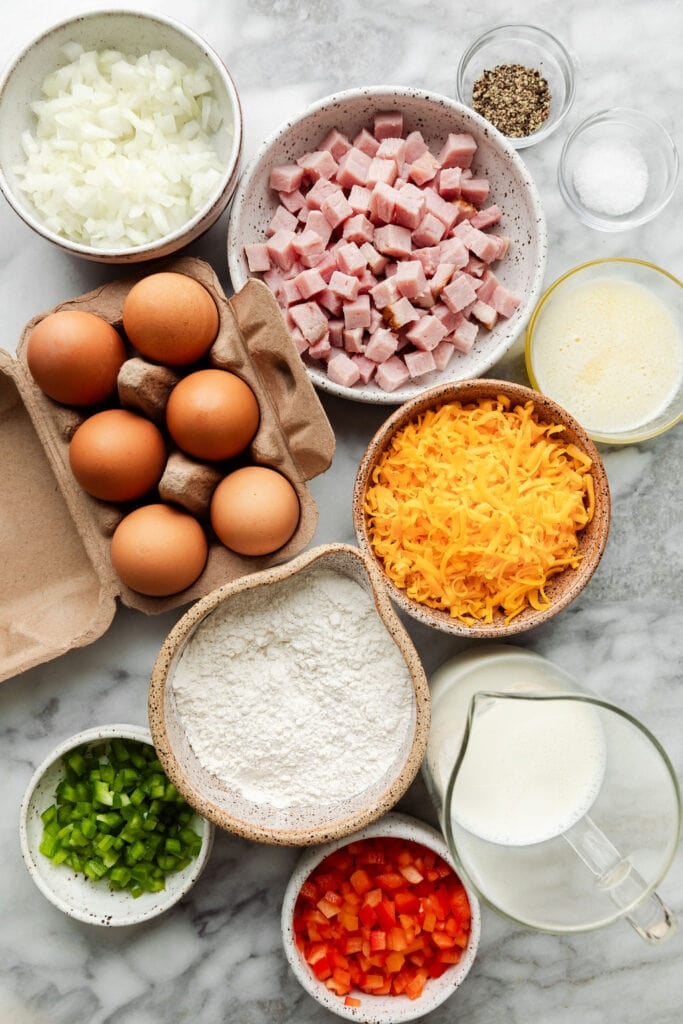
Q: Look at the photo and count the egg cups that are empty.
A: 0